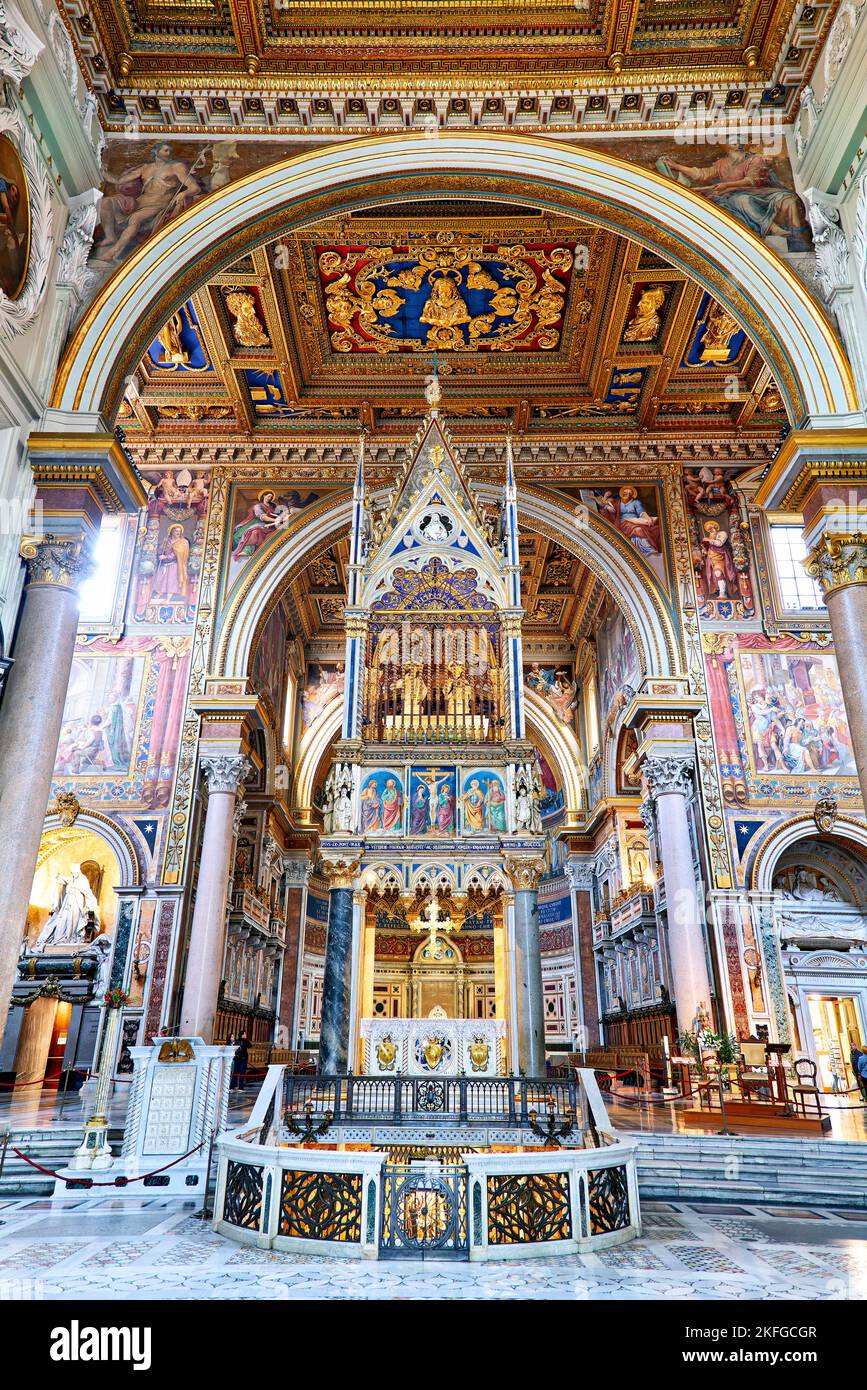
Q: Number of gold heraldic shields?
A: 3